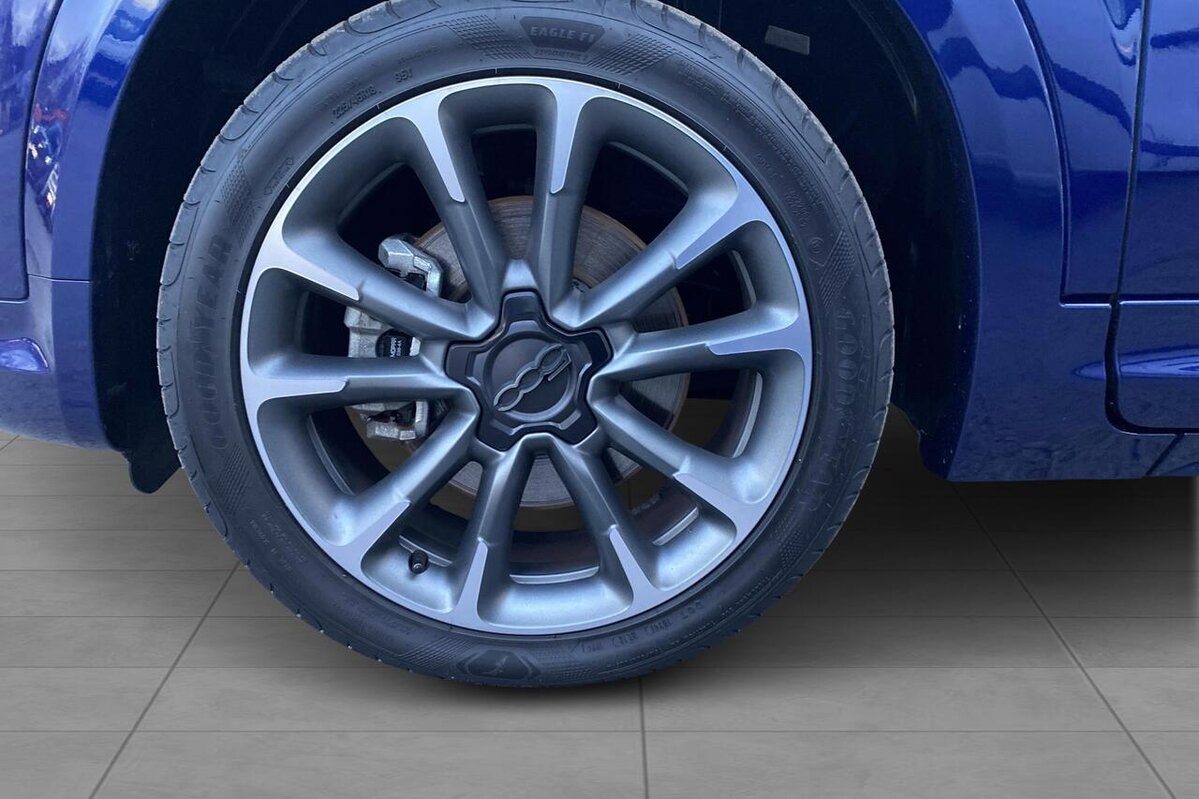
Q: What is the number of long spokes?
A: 10